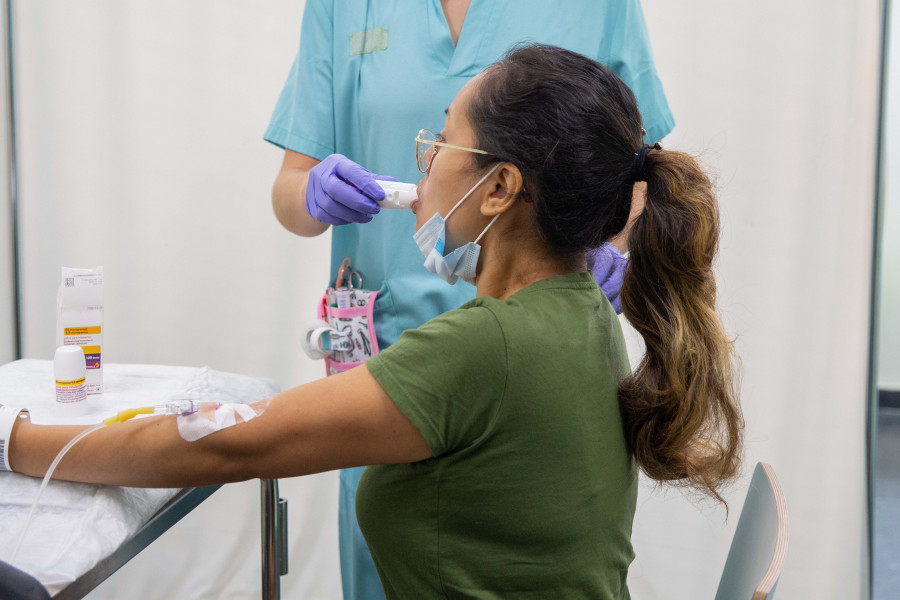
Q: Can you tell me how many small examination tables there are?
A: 1